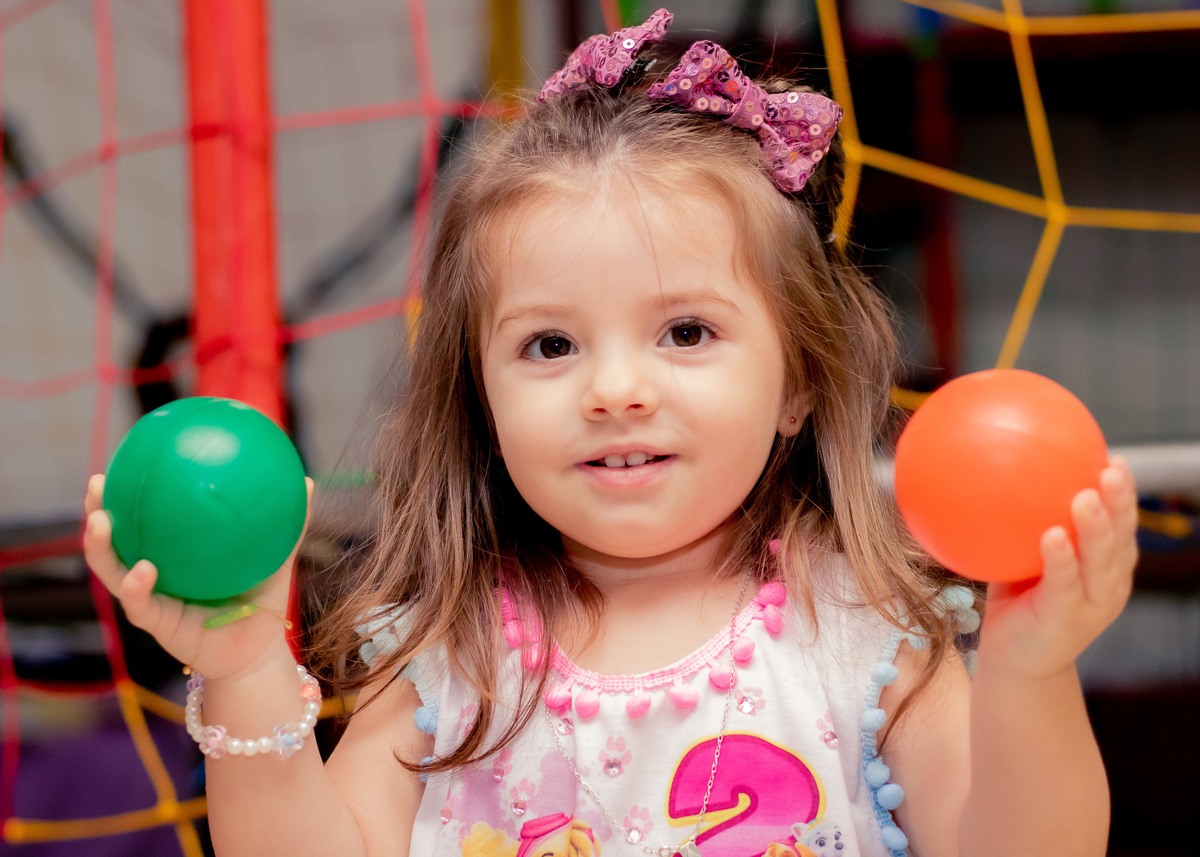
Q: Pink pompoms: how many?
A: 11